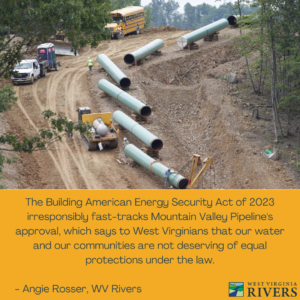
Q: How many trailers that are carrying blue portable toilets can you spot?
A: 1